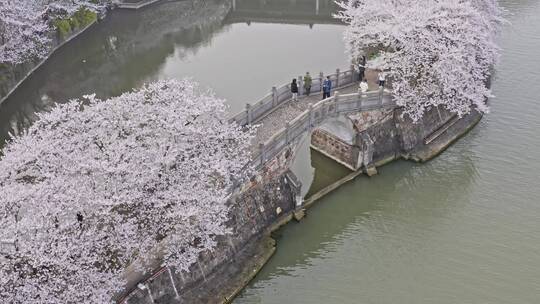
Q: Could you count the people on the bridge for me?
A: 6